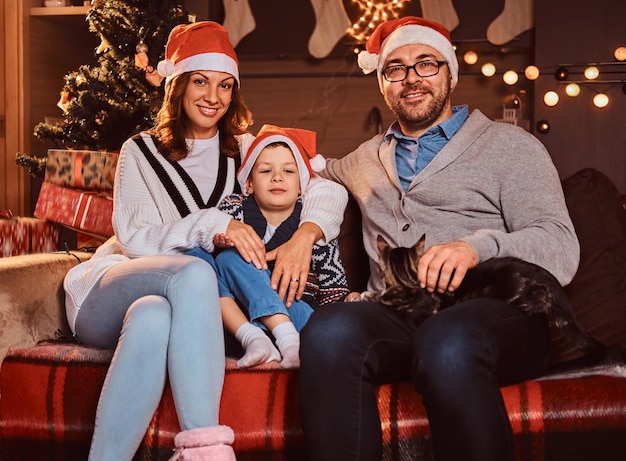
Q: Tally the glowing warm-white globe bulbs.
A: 9